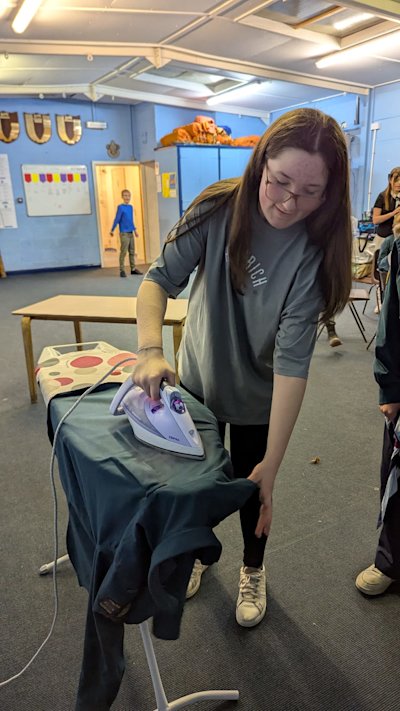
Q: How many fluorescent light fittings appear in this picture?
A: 3